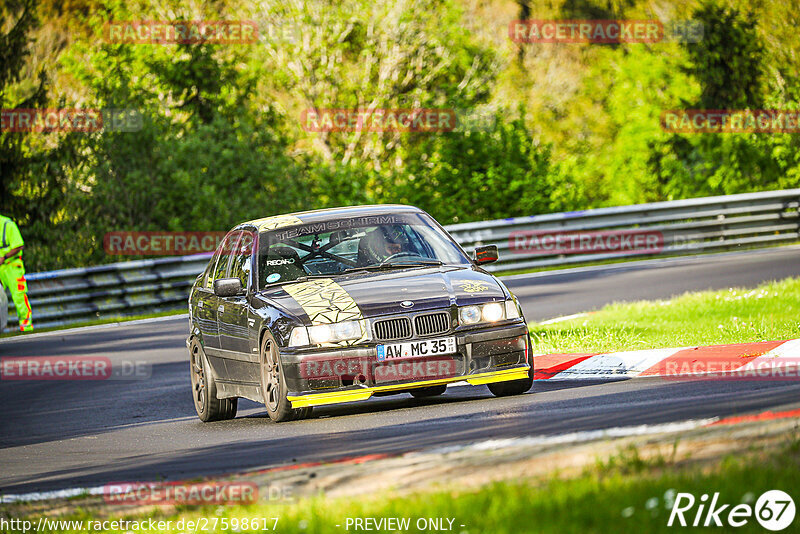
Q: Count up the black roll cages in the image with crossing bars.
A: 1